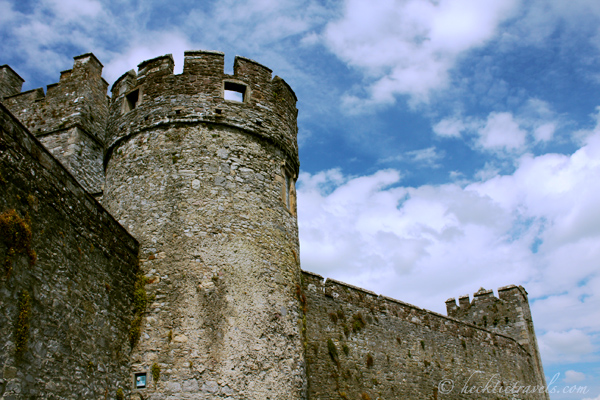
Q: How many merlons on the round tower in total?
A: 5